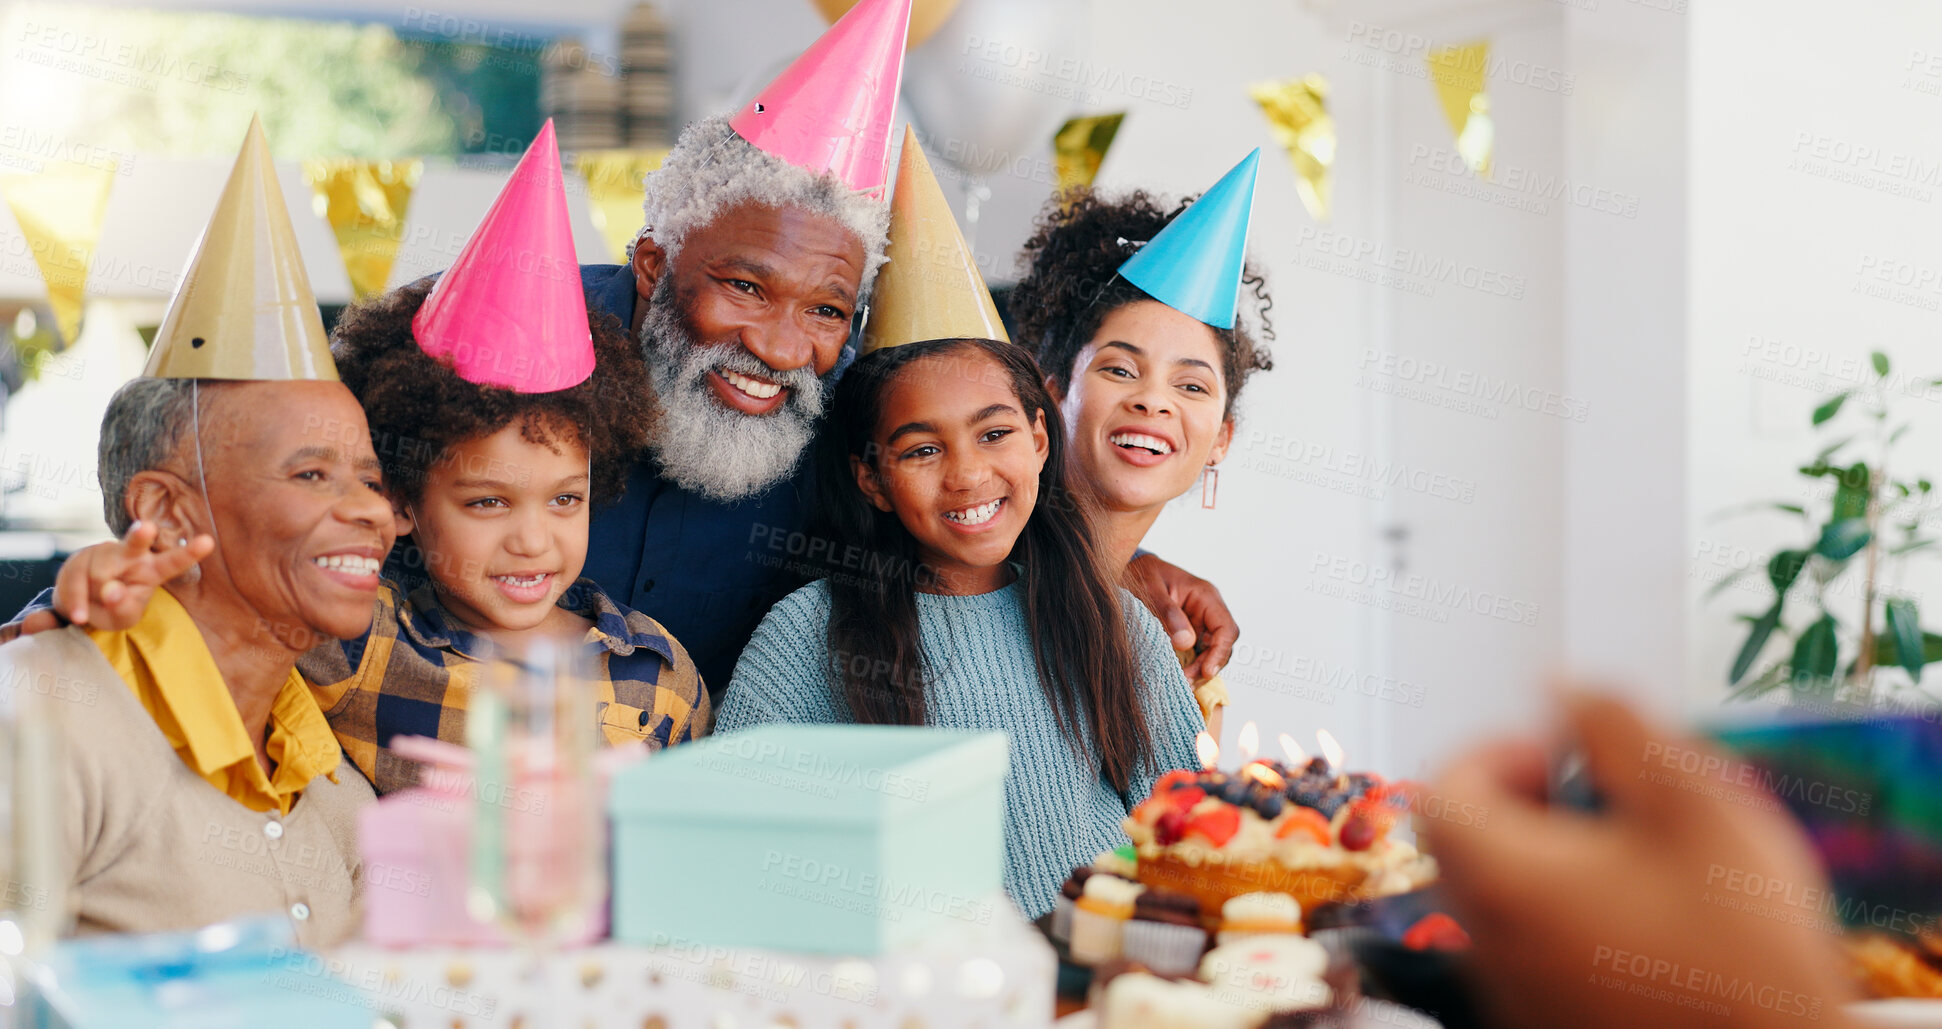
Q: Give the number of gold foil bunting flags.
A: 6